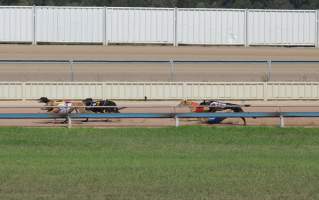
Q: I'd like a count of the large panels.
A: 5